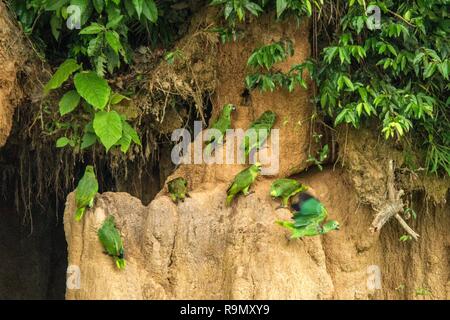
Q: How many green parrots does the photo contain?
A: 8